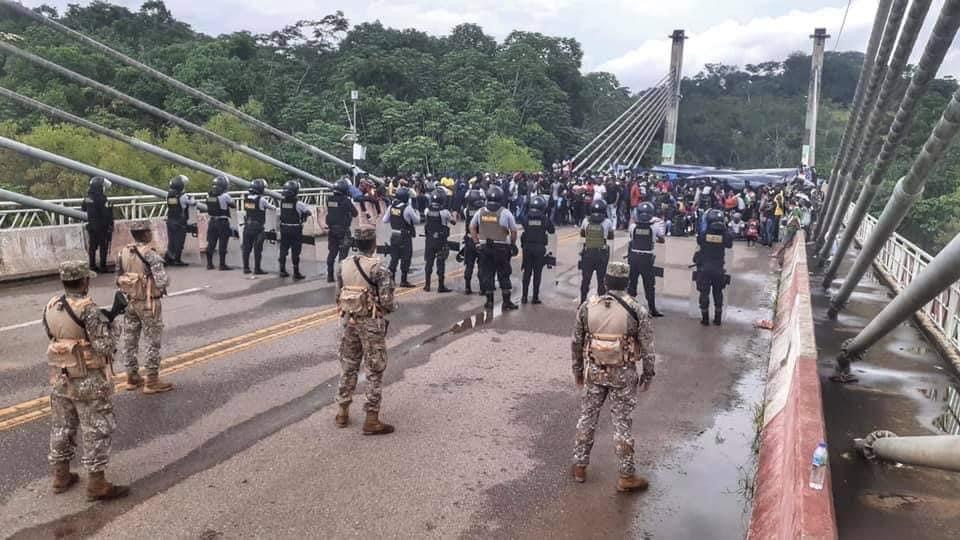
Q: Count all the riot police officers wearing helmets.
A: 14